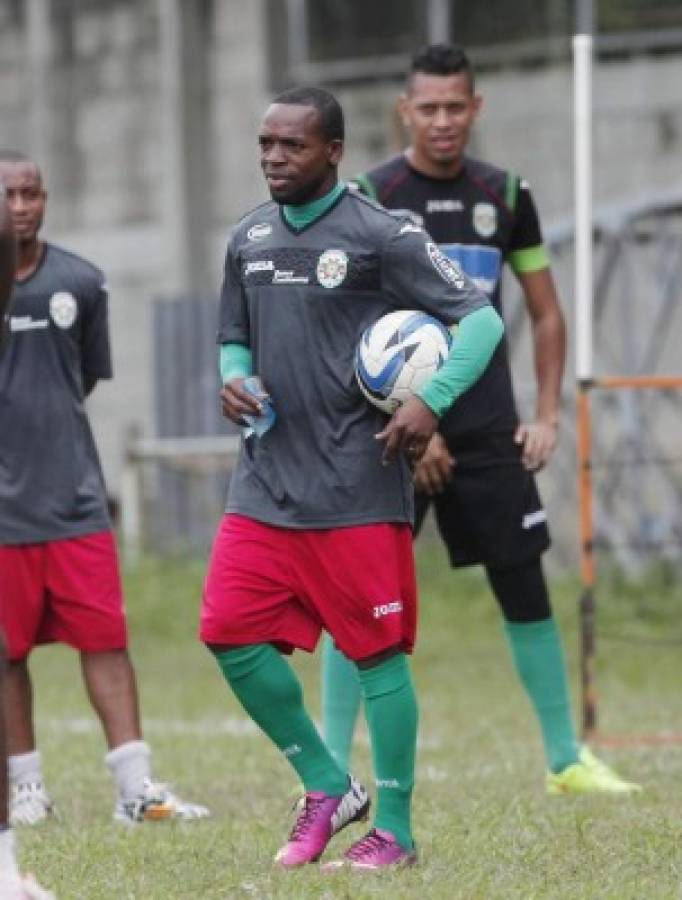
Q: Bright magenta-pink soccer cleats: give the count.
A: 2